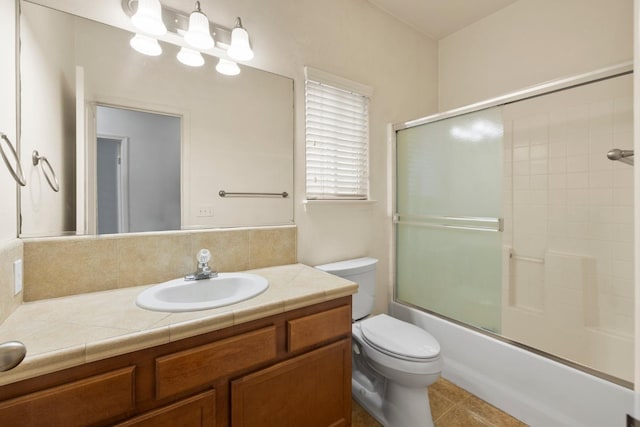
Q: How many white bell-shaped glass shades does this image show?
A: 3